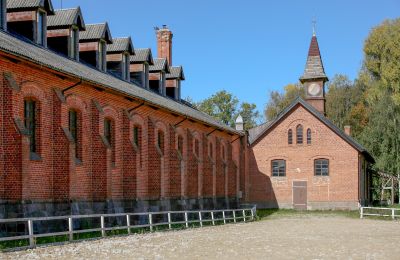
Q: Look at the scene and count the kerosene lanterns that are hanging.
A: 0